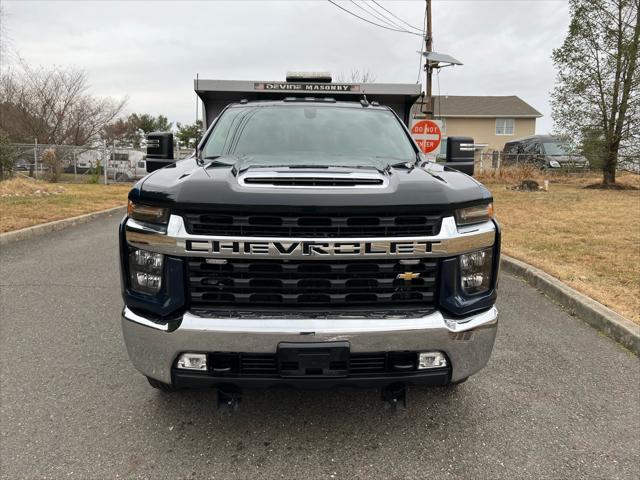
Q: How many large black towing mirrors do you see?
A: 2